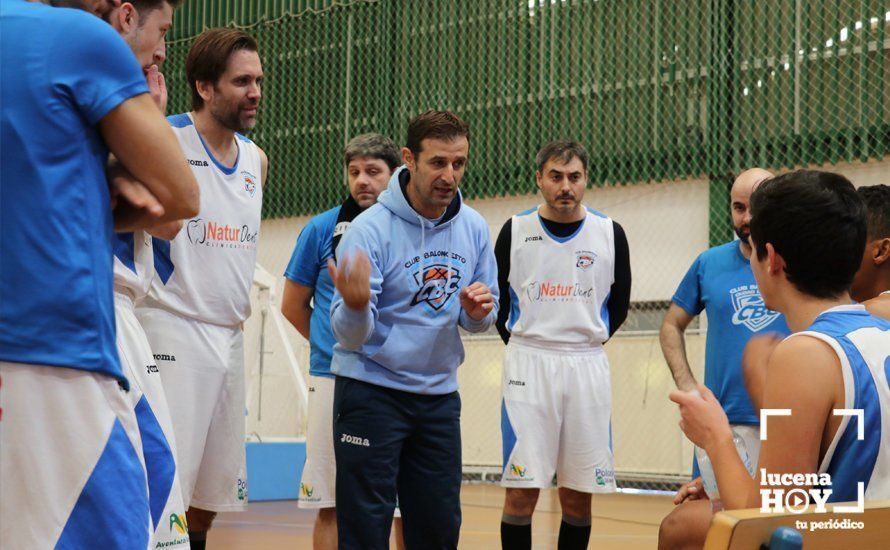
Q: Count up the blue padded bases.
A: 1